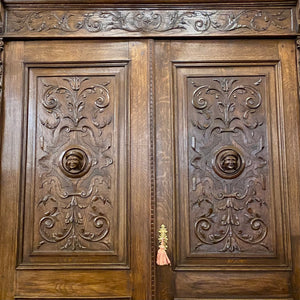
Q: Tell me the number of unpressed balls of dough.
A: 0